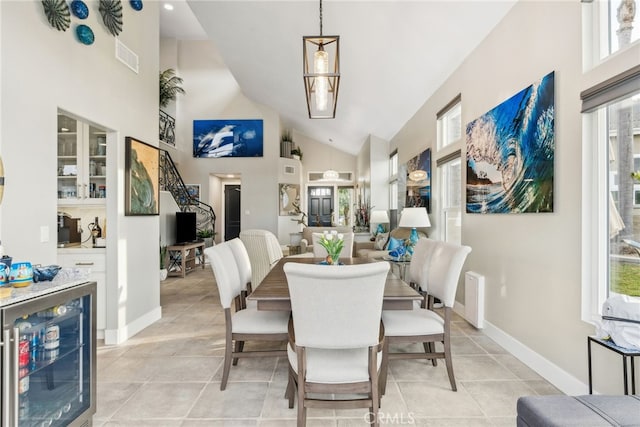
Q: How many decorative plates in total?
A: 5